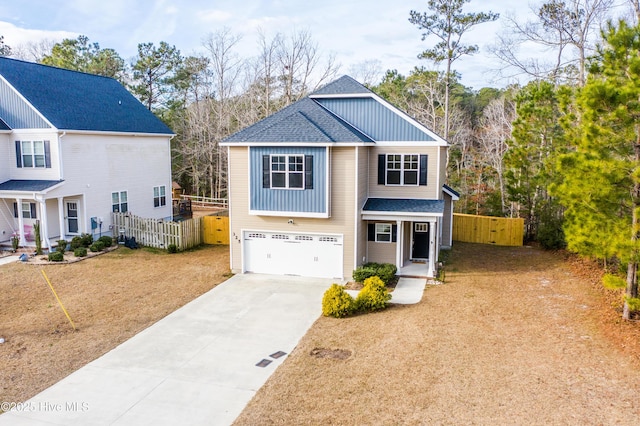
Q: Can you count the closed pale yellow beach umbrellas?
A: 0